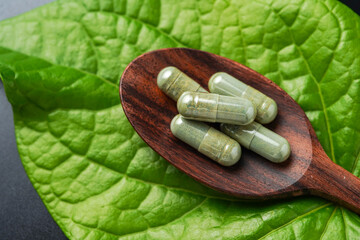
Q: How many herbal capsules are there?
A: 5